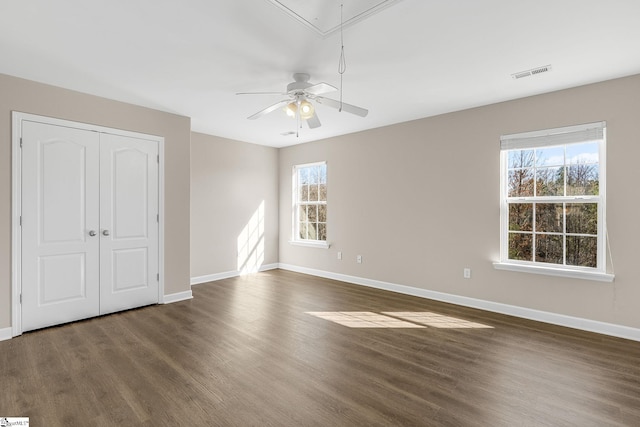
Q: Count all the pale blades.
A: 5